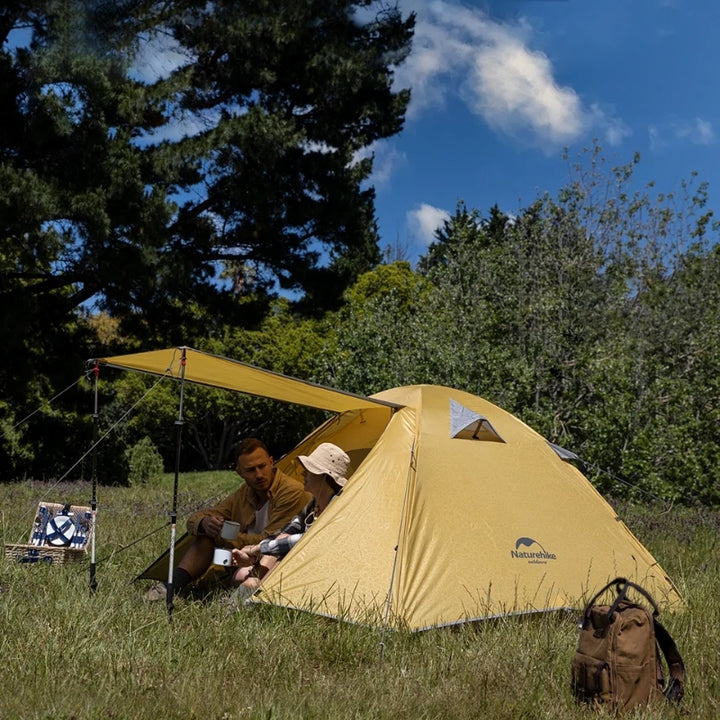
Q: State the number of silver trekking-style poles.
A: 2